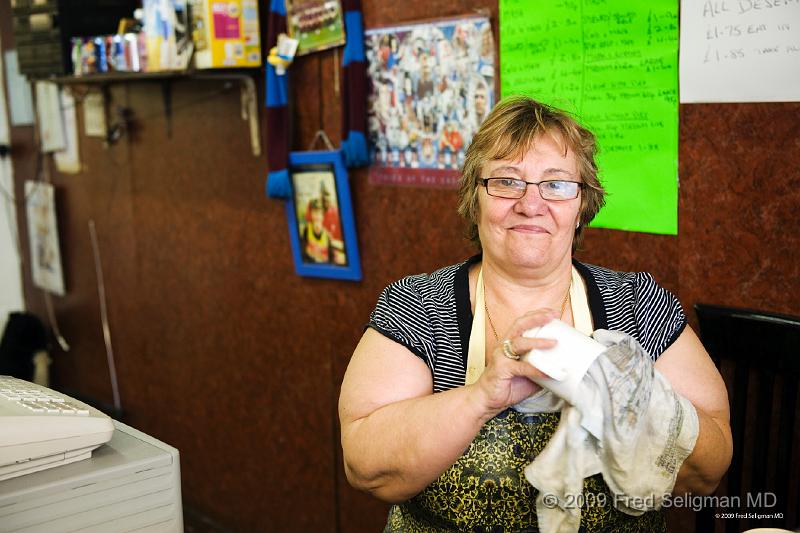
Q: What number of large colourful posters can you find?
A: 2